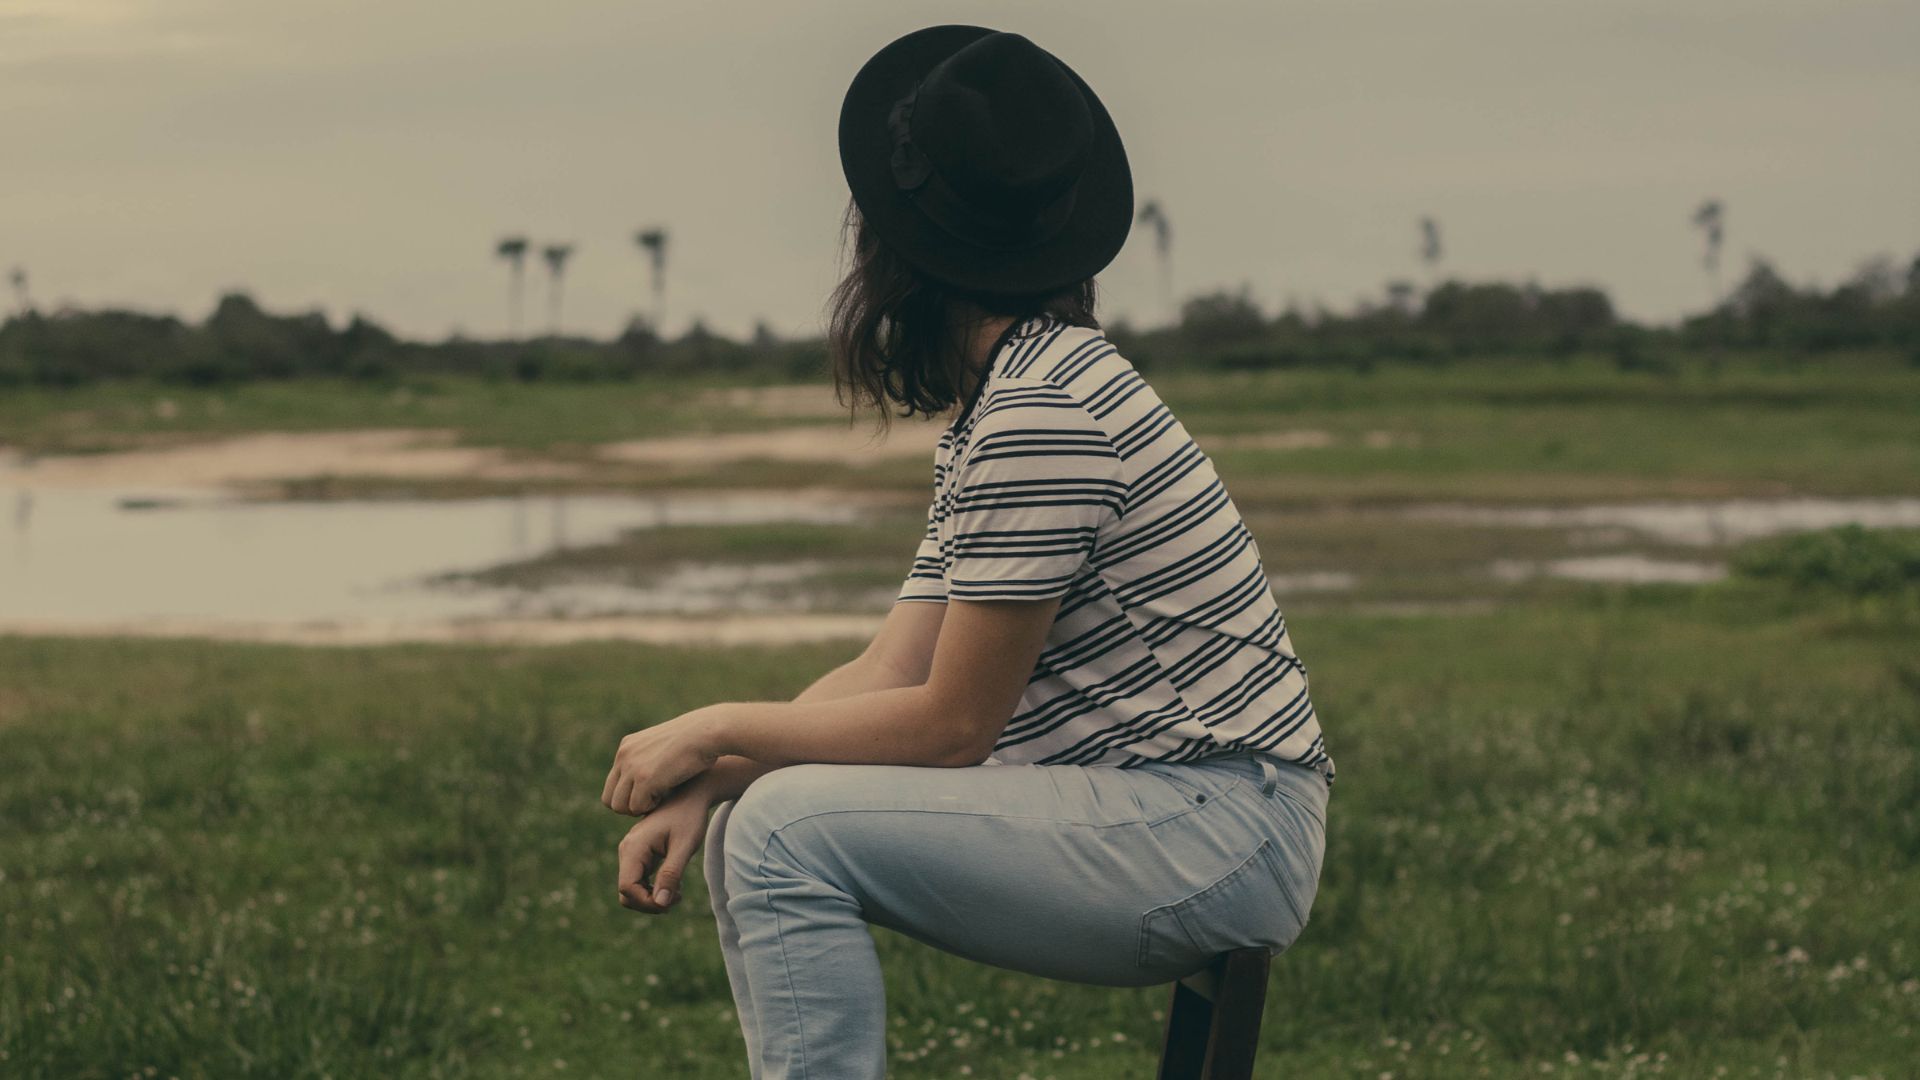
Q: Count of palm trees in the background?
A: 7